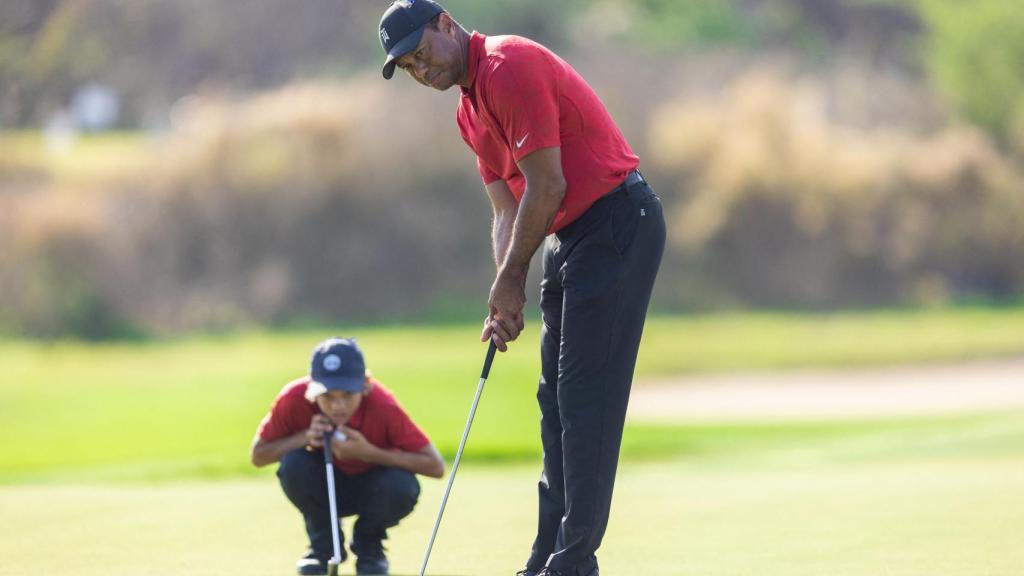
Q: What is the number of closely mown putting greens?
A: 1